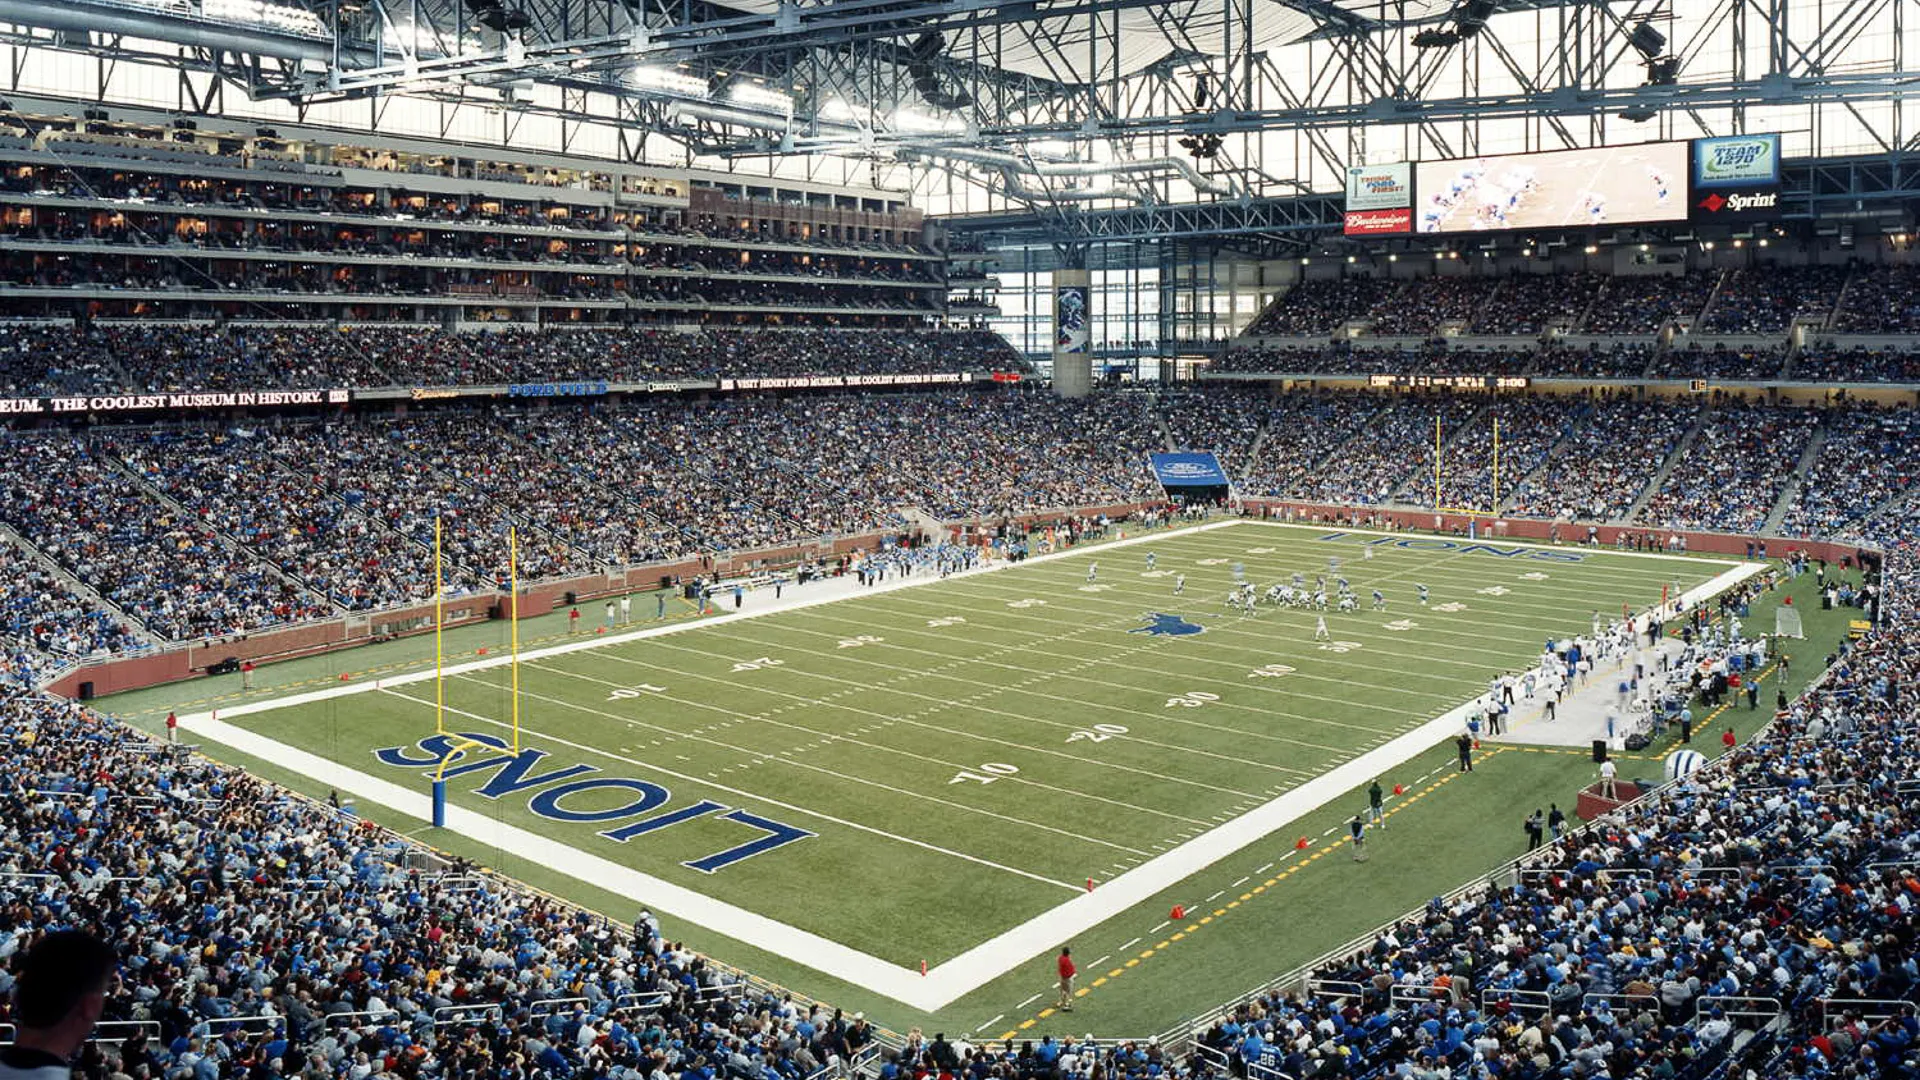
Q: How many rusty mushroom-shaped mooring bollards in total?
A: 0